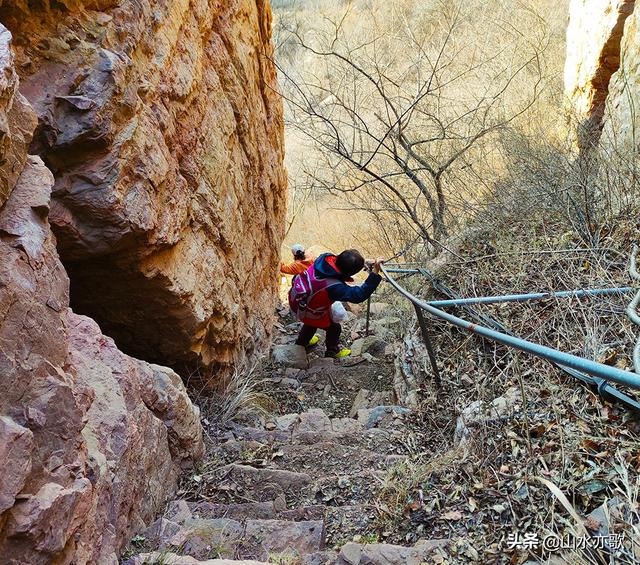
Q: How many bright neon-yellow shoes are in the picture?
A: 2